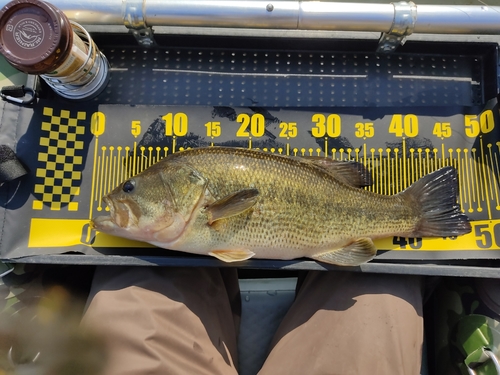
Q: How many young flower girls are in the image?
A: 0